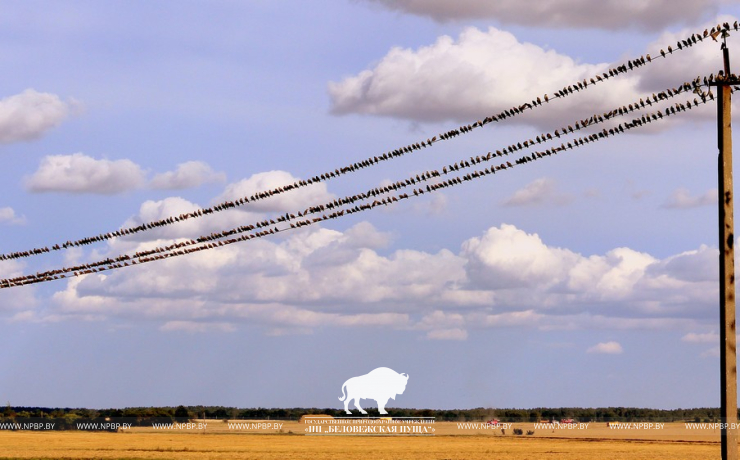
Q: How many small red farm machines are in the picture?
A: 2